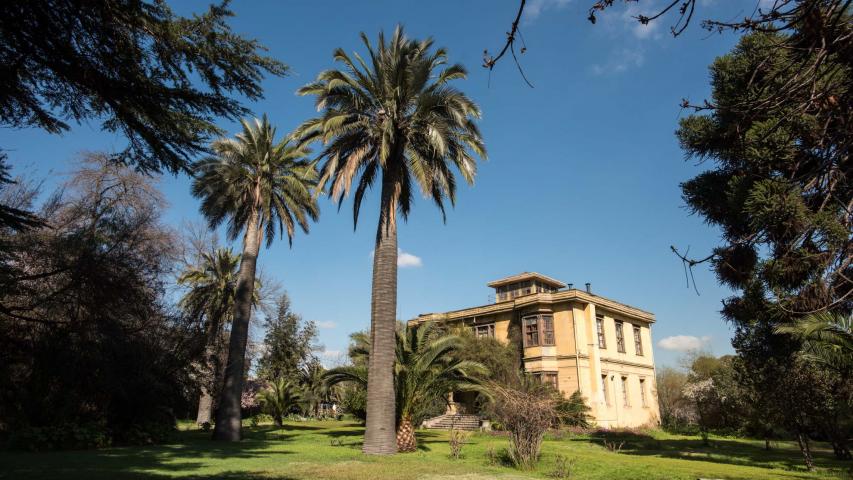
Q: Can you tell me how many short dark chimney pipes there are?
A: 2